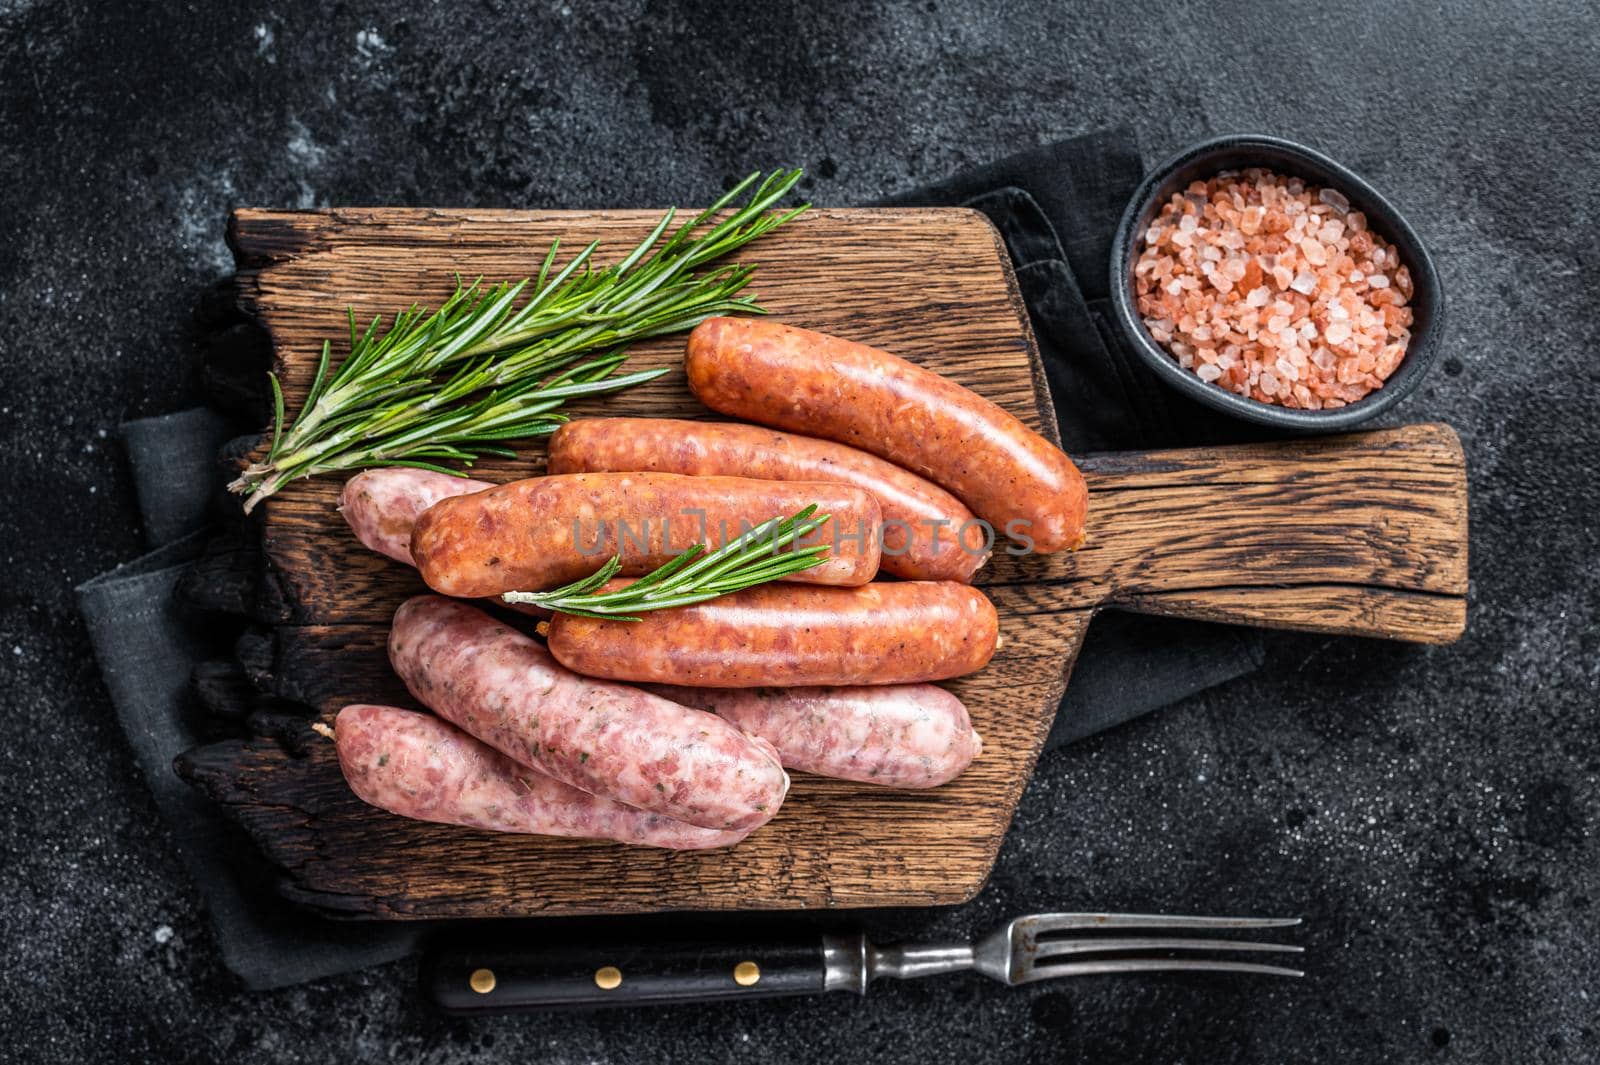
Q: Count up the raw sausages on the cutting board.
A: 8